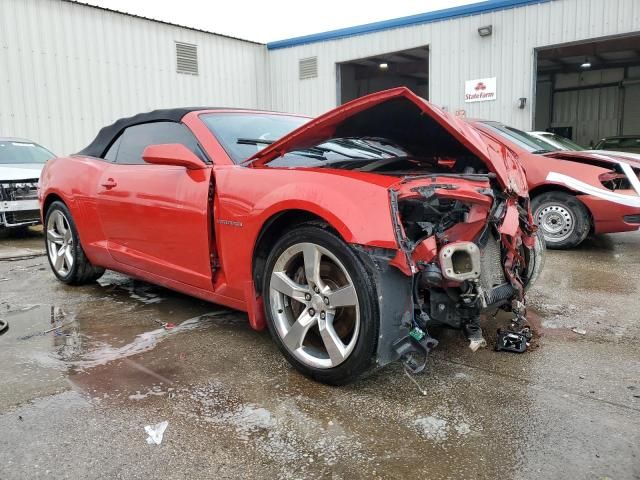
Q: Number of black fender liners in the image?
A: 1